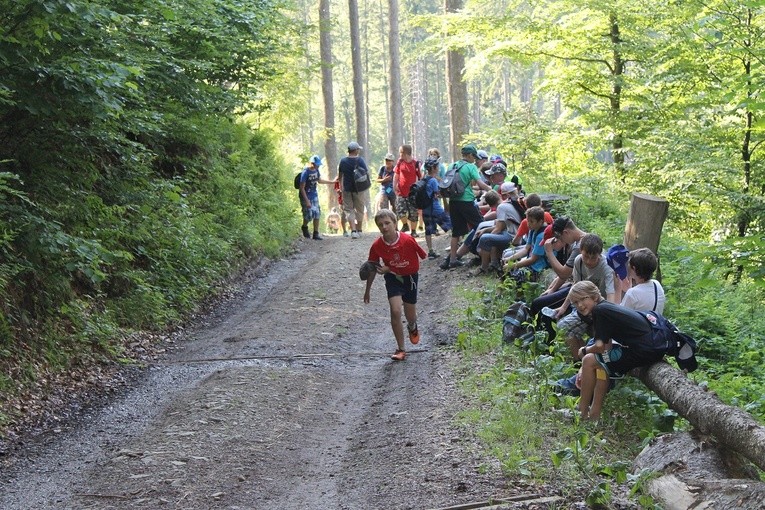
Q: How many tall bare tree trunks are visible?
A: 4